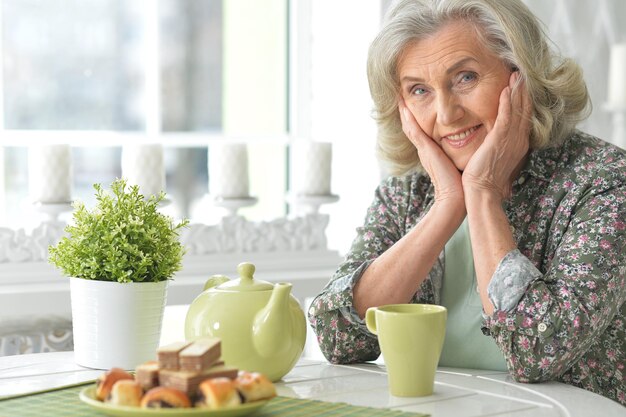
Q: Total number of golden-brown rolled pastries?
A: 5